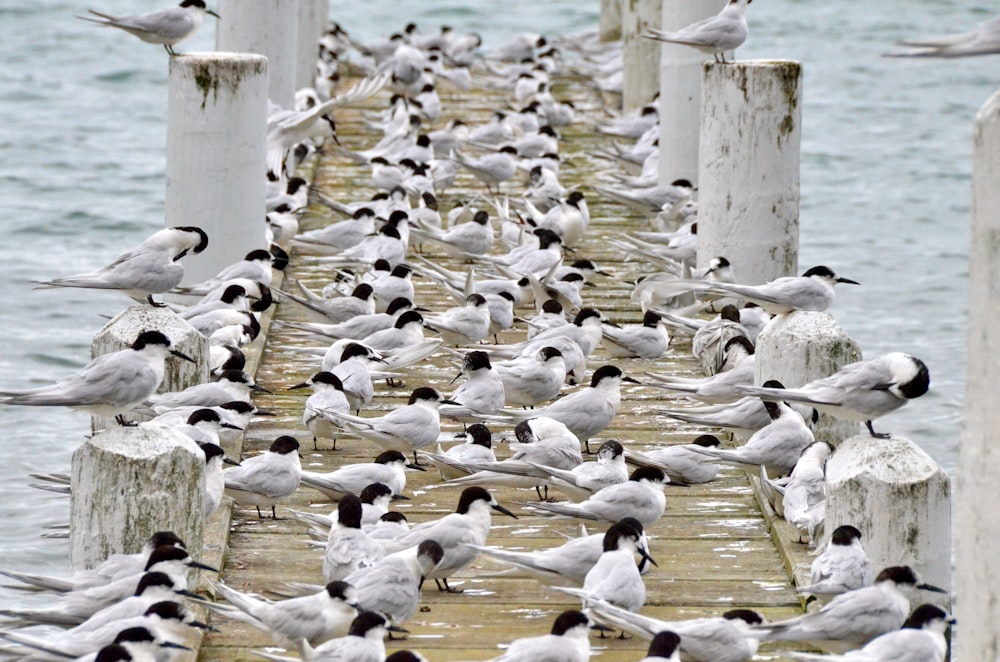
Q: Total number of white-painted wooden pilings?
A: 12